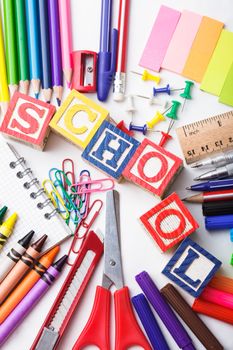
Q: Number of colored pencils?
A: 7